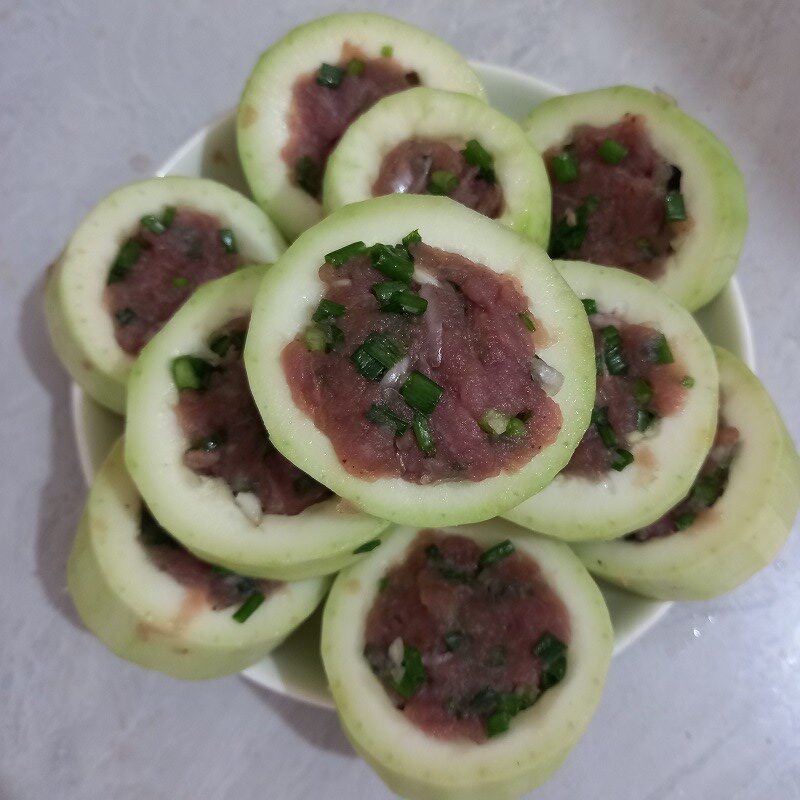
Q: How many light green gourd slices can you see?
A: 10